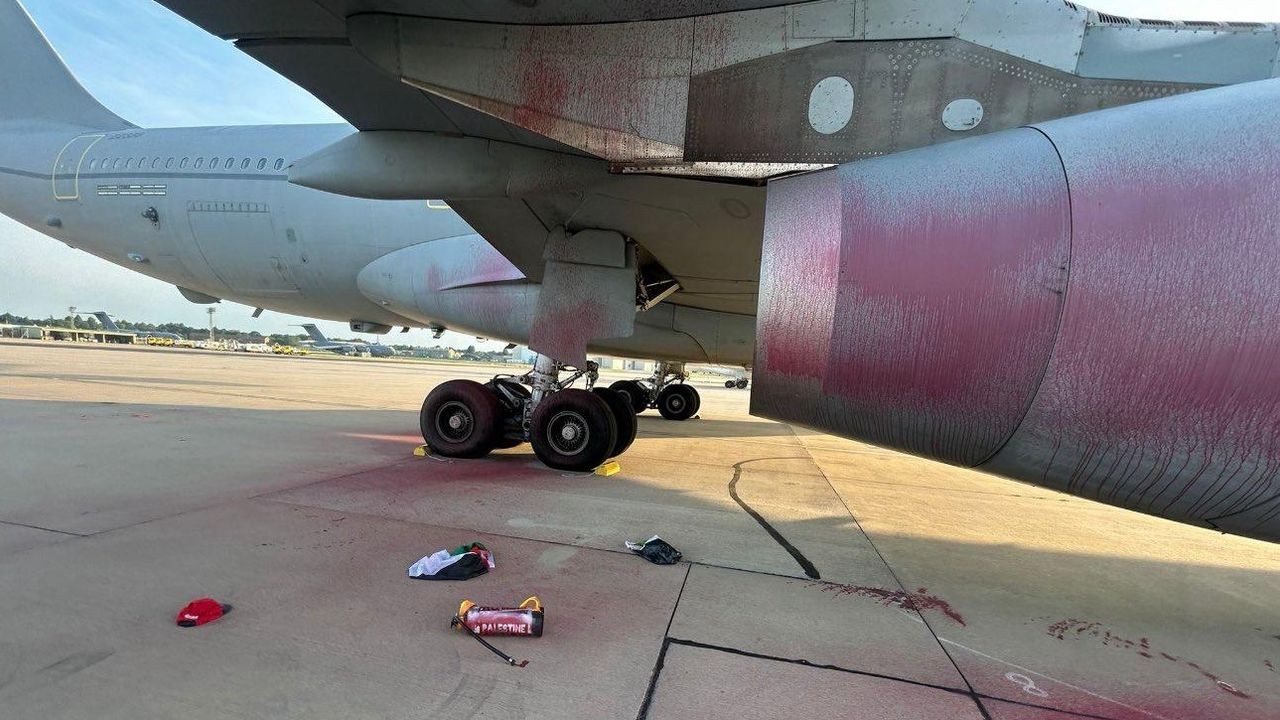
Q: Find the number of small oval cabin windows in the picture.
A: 14